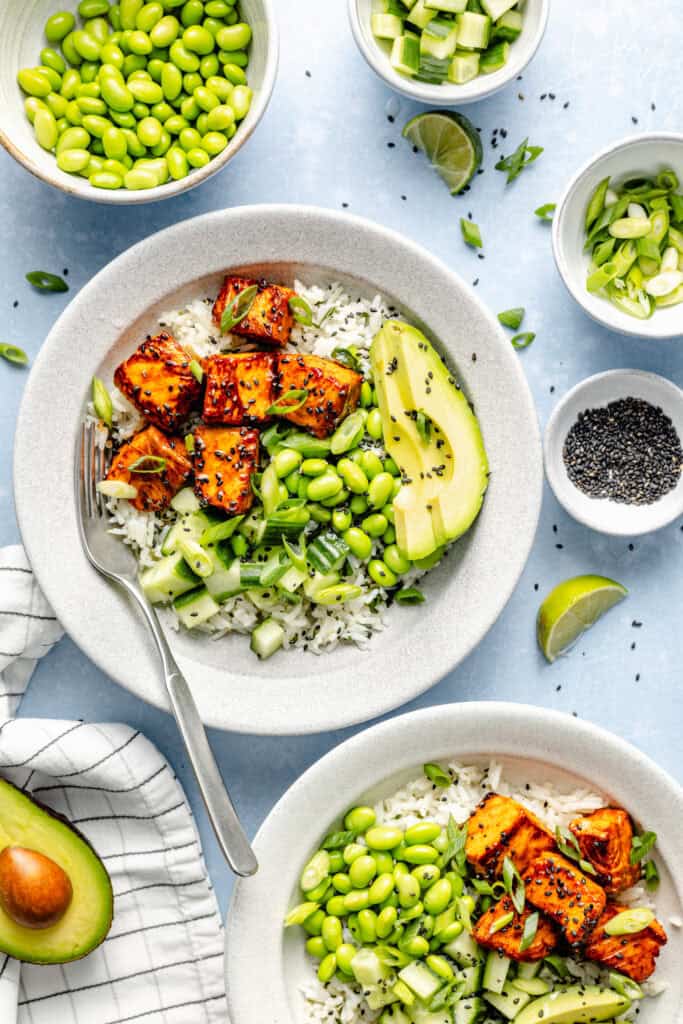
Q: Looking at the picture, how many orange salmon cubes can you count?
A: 11